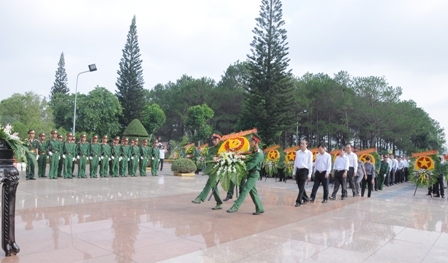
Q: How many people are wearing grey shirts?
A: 2